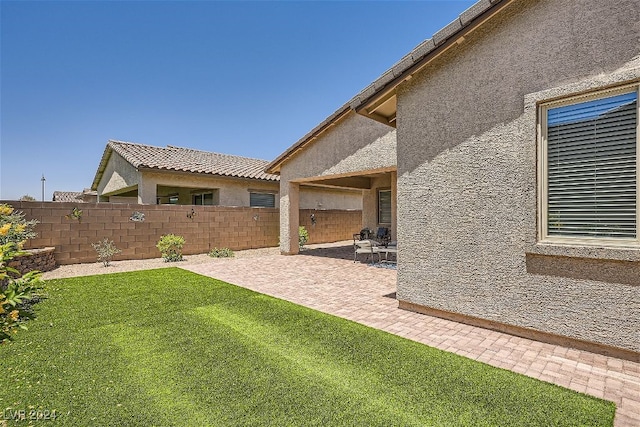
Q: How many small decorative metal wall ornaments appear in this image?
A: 5